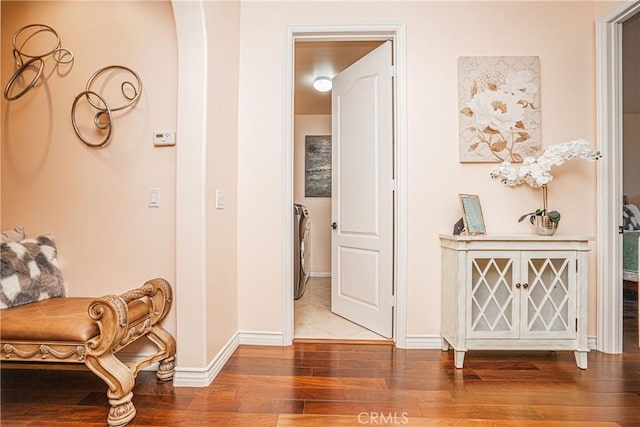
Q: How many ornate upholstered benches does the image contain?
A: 1